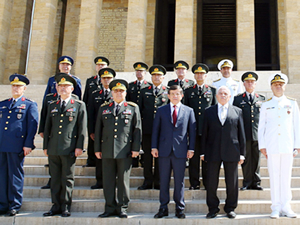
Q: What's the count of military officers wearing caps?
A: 13